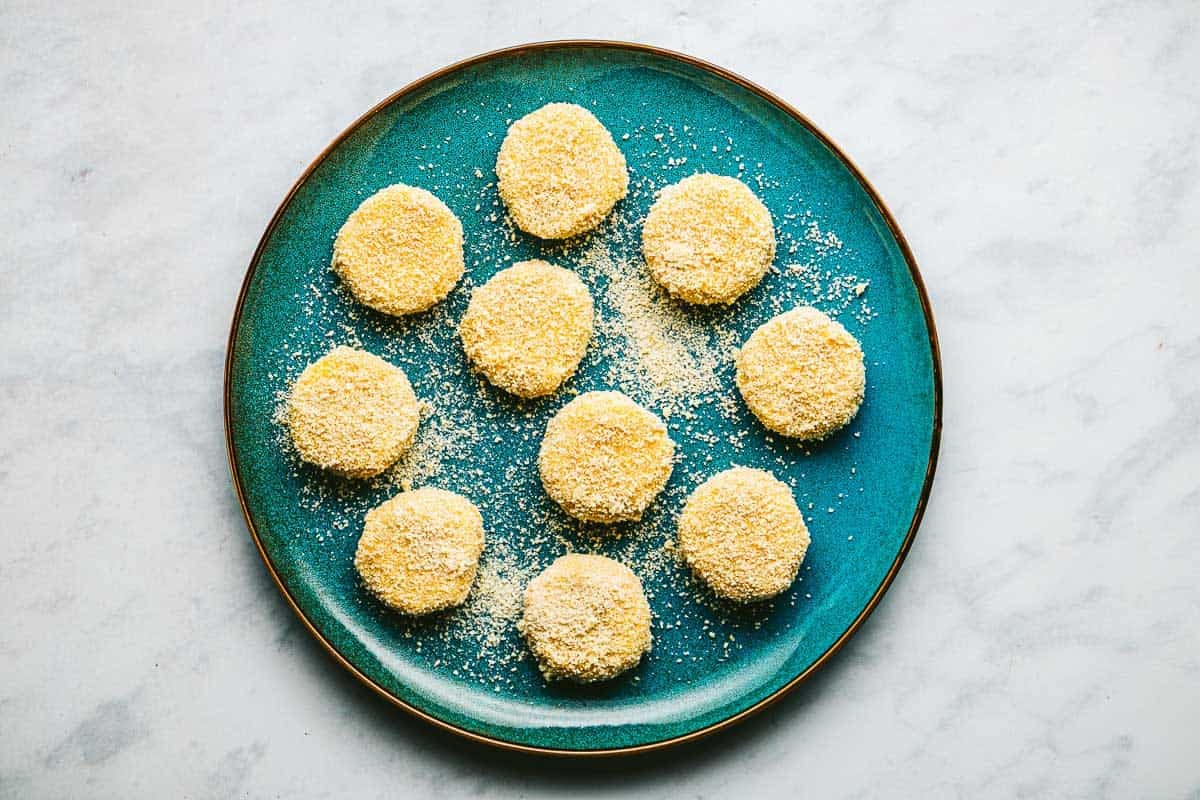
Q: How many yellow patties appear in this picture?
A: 10